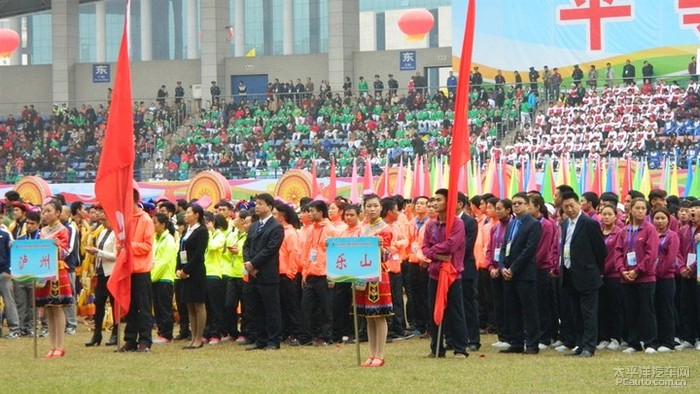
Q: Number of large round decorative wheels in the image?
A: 3